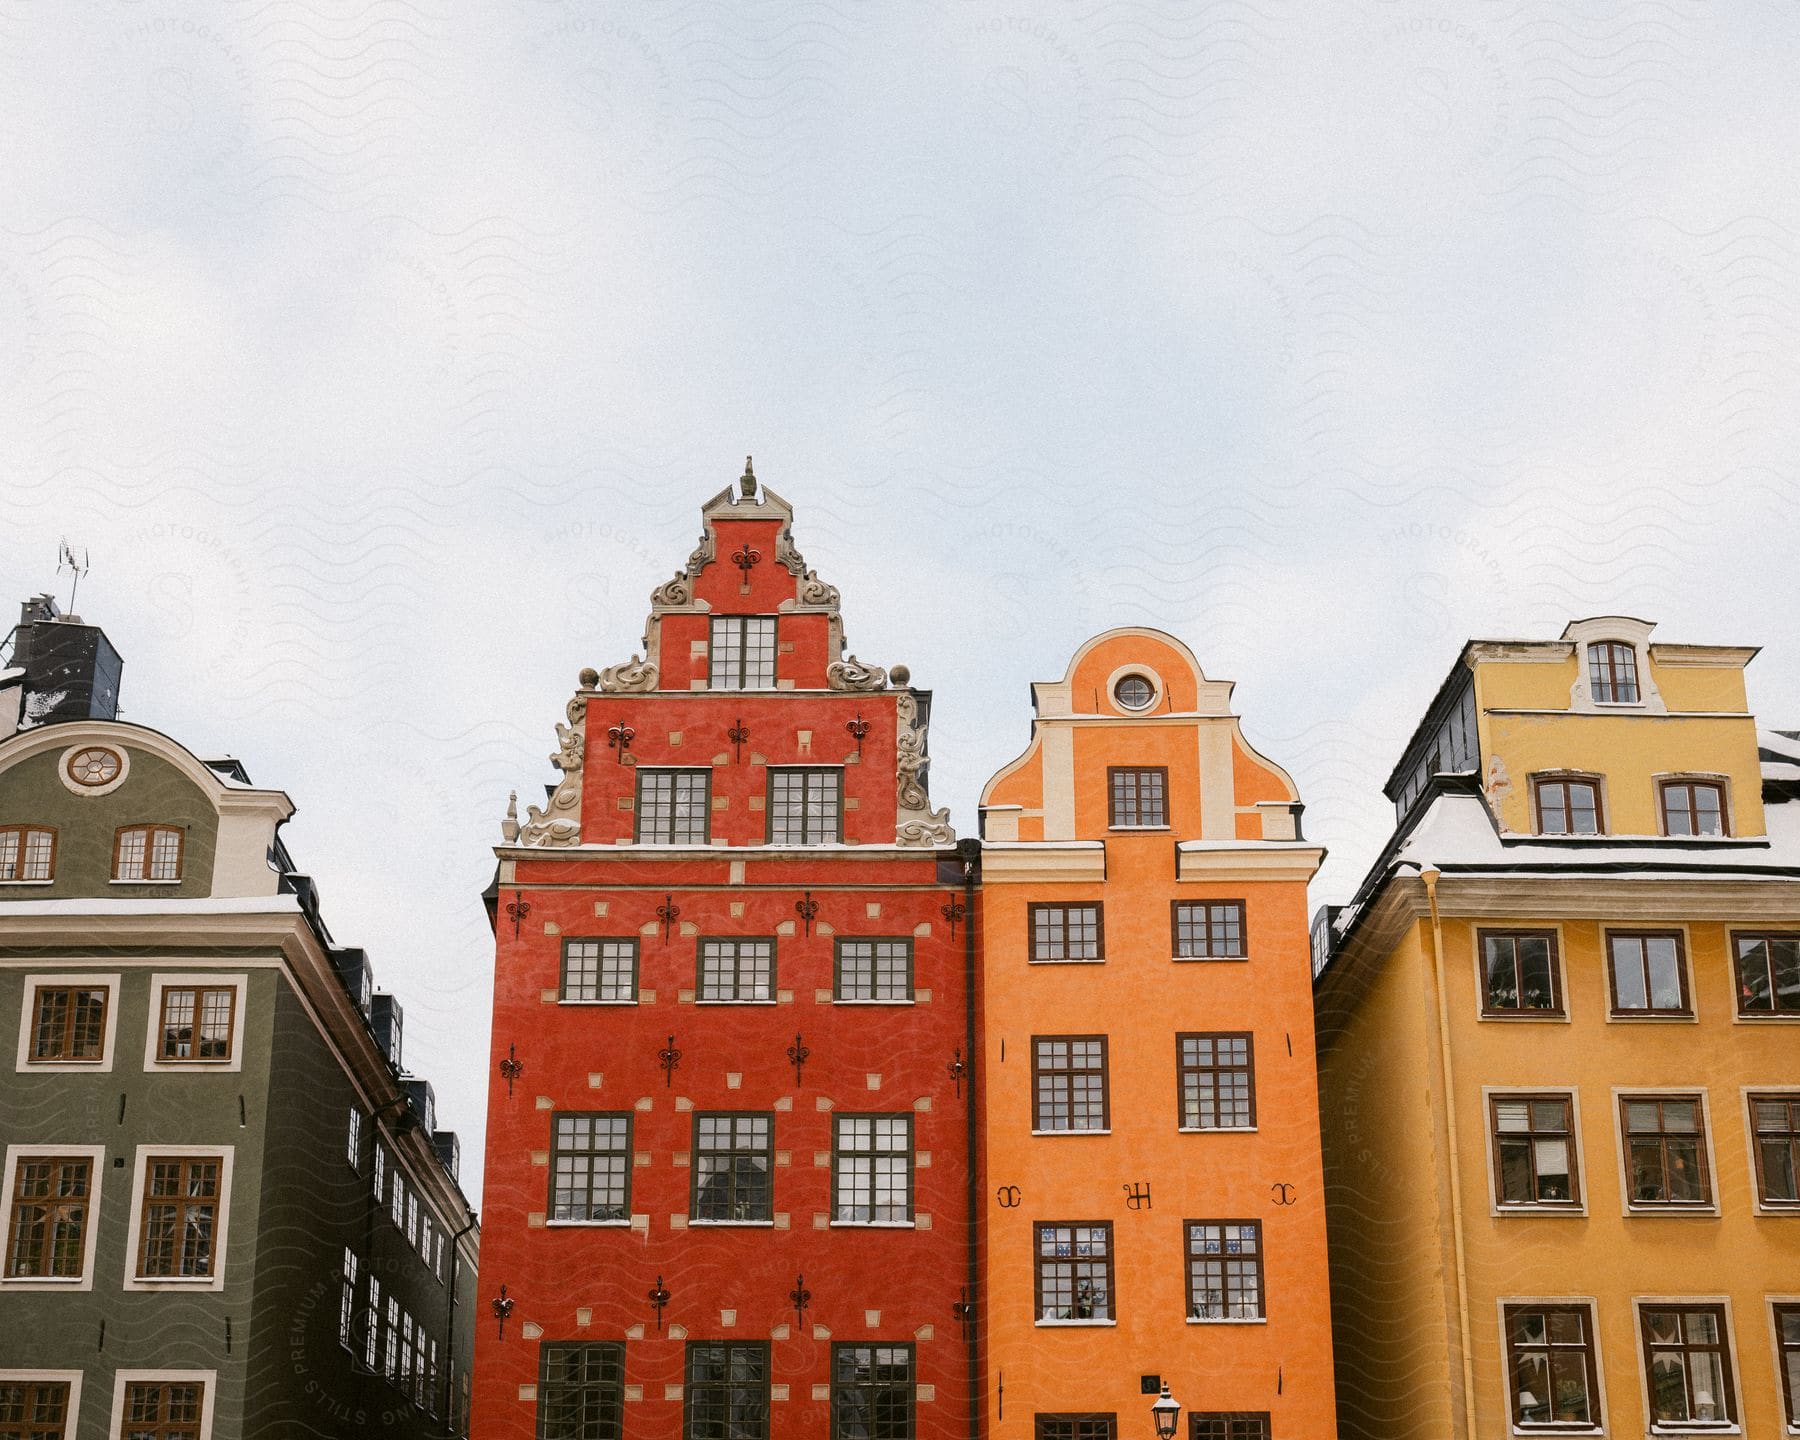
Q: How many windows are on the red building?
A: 12